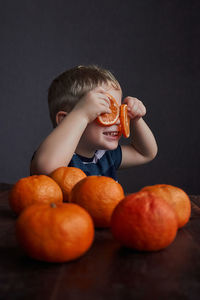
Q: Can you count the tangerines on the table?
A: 6